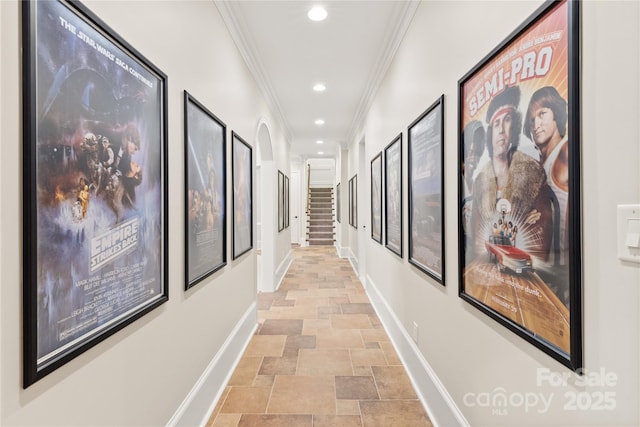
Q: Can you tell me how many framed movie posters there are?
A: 12